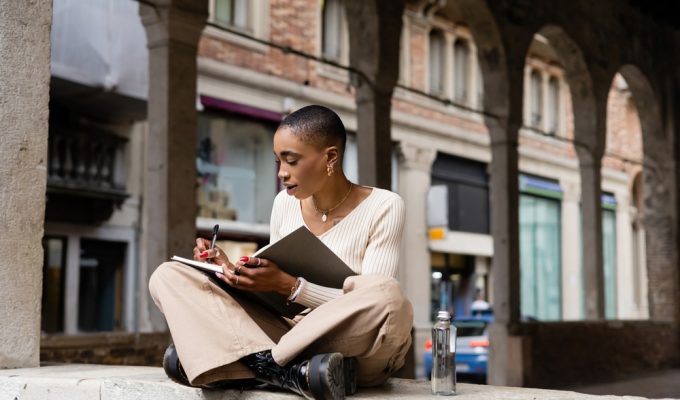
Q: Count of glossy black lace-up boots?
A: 2